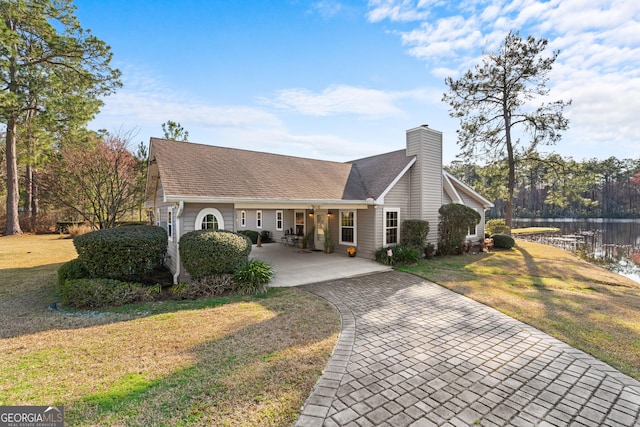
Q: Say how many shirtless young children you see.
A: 0